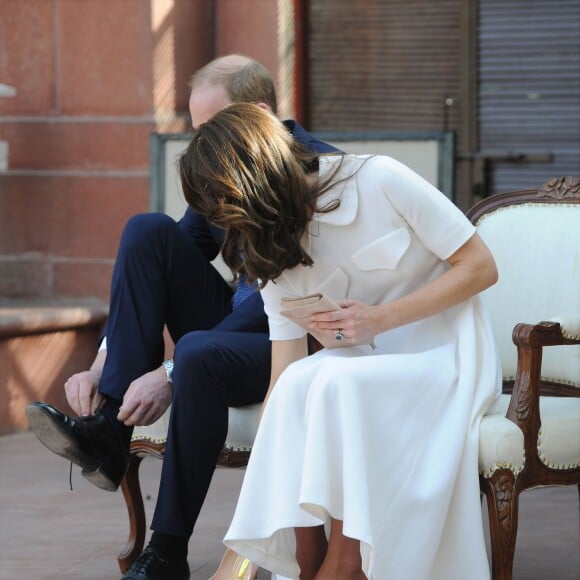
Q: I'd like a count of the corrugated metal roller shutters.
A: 2